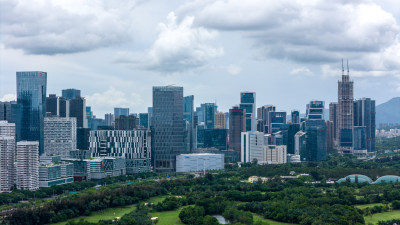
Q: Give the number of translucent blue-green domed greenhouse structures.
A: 2